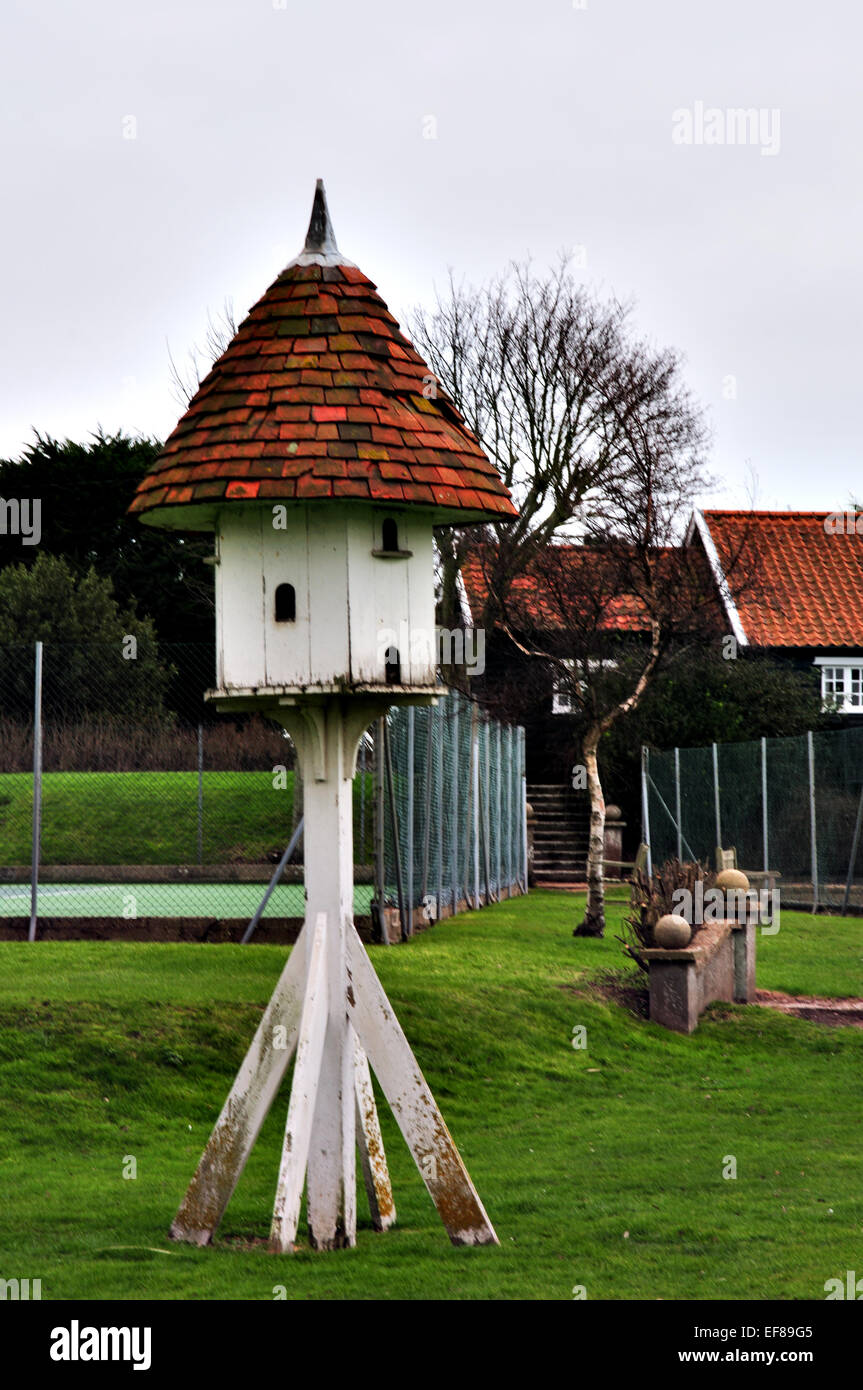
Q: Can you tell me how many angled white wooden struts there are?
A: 4